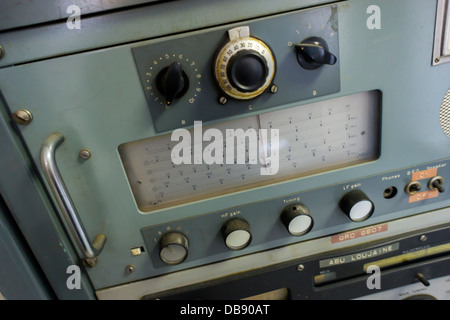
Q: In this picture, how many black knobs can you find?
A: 3